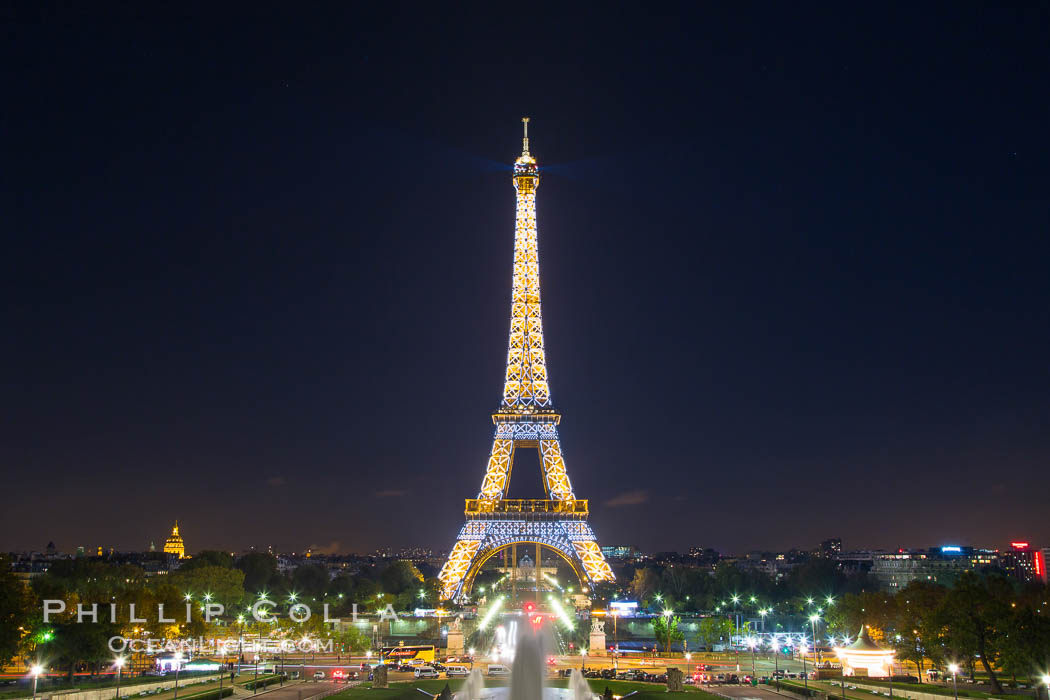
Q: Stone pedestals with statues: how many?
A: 2